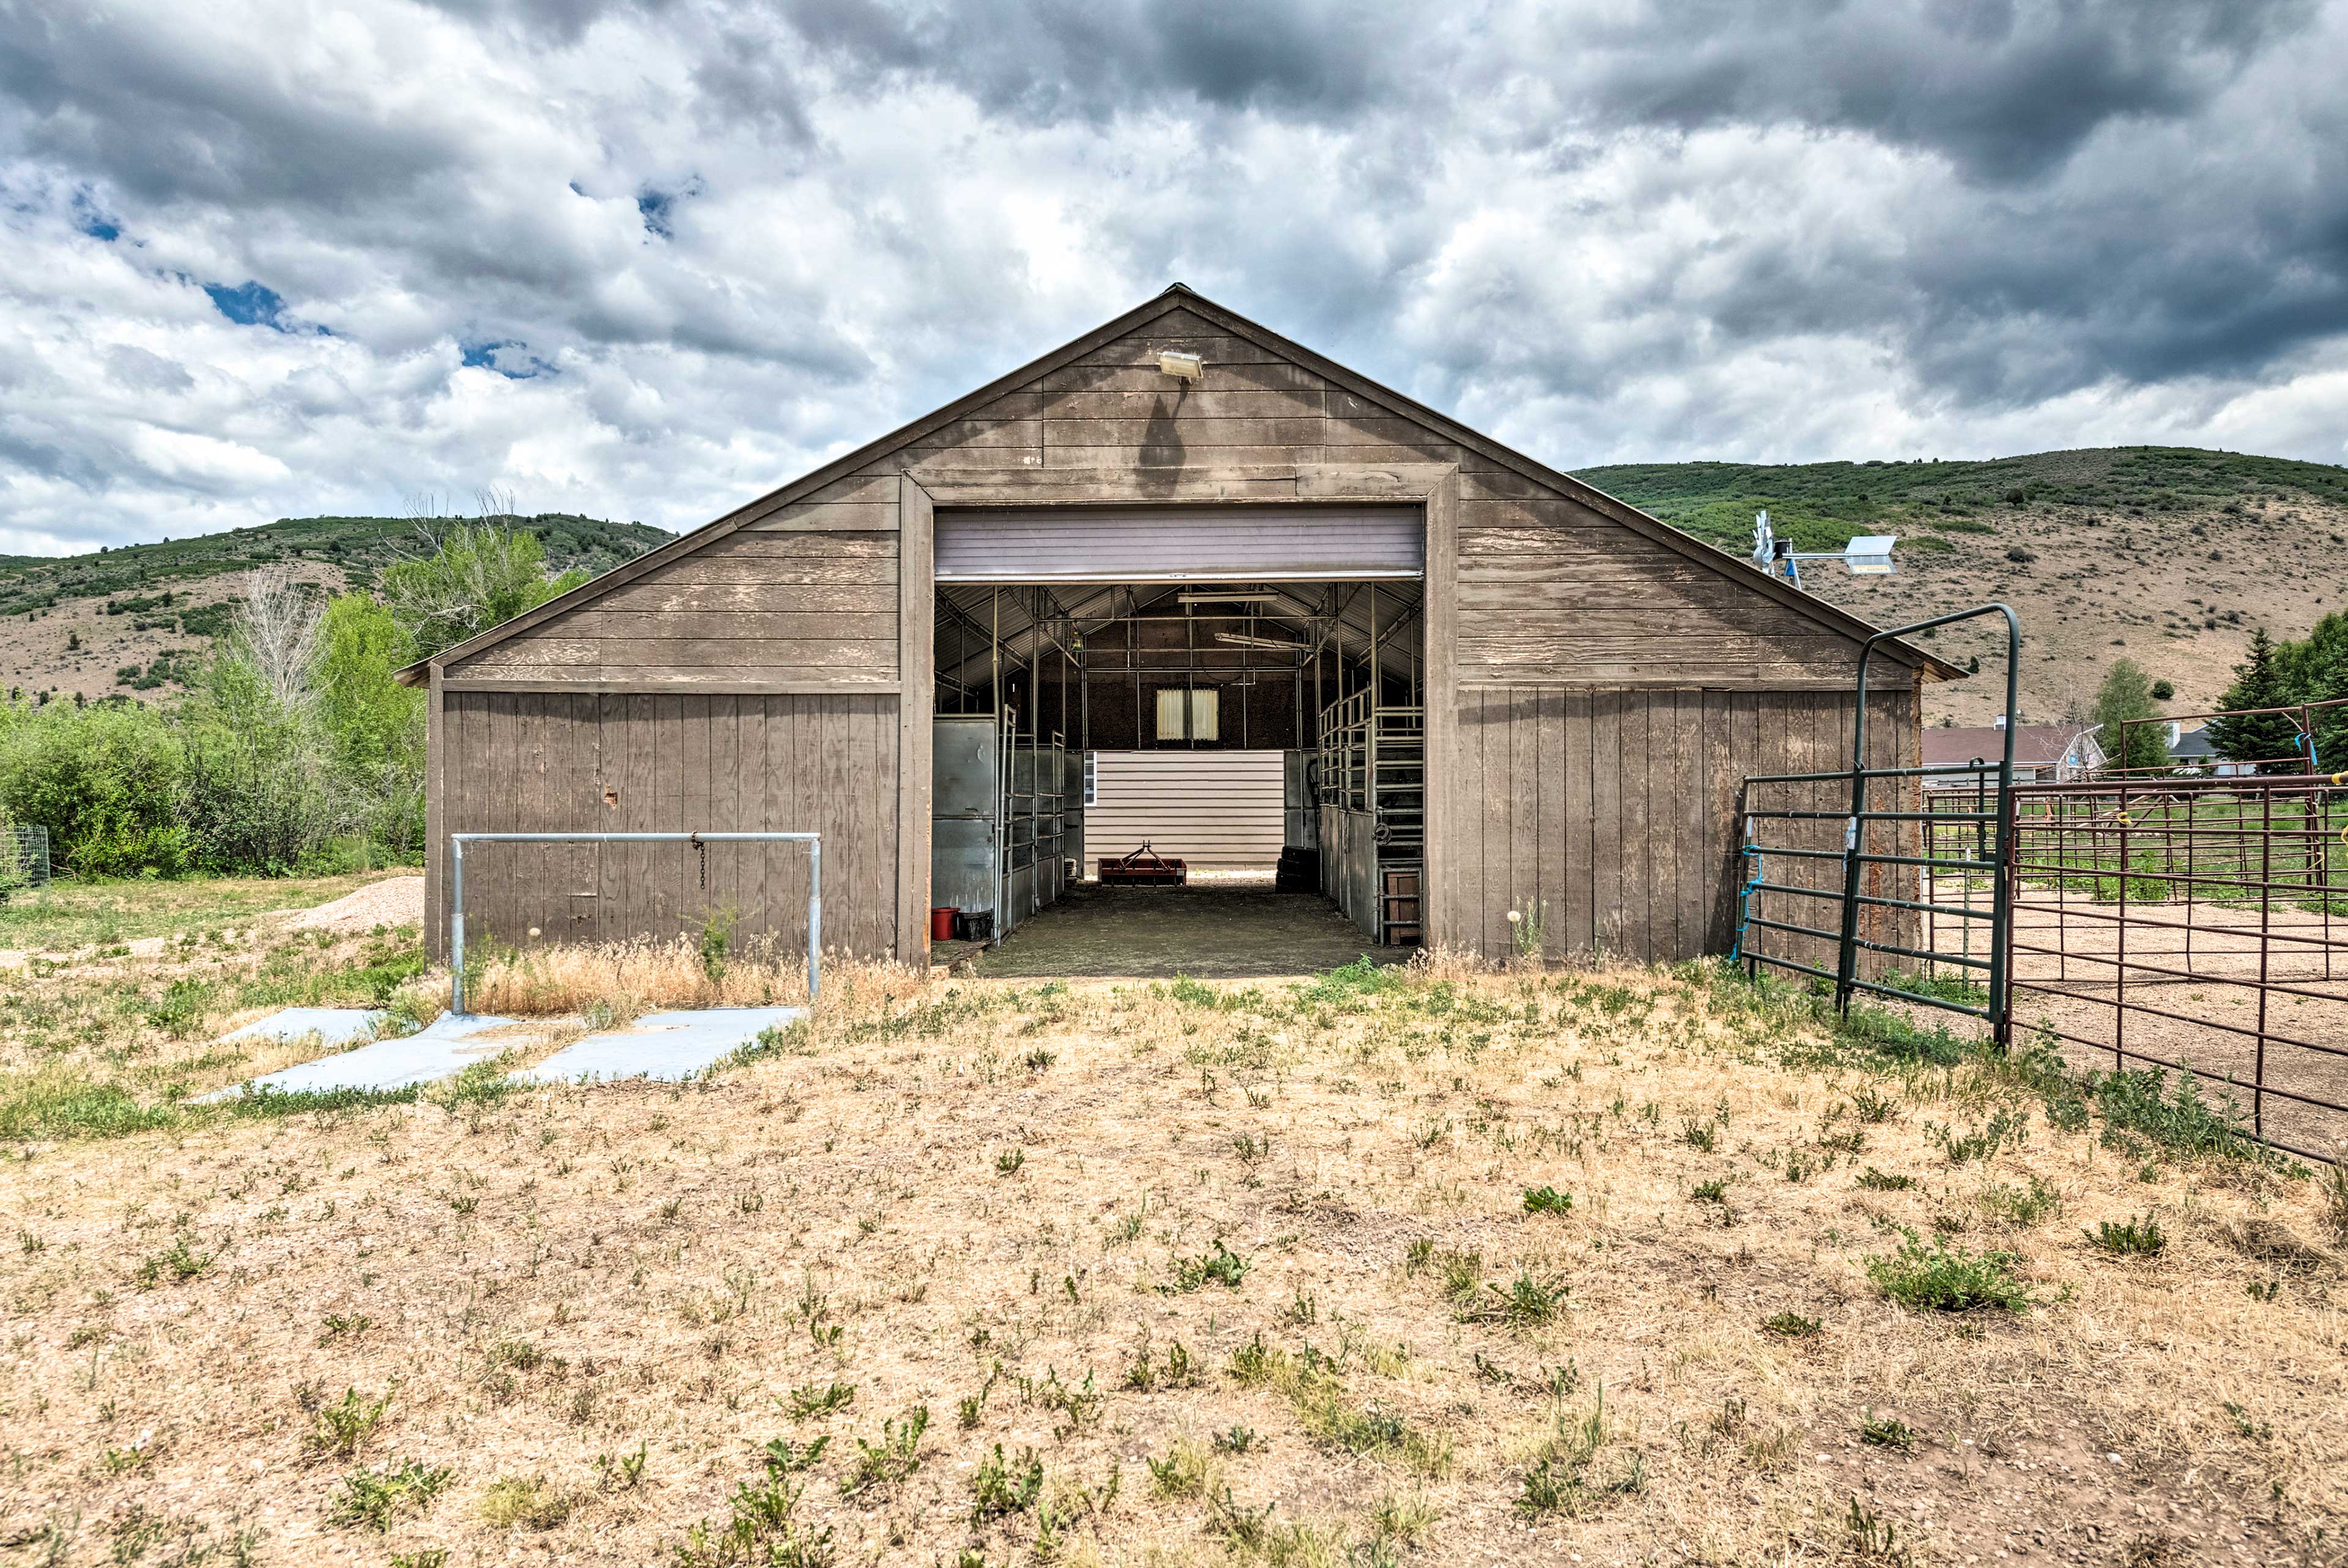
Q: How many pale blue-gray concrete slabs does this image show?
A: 3